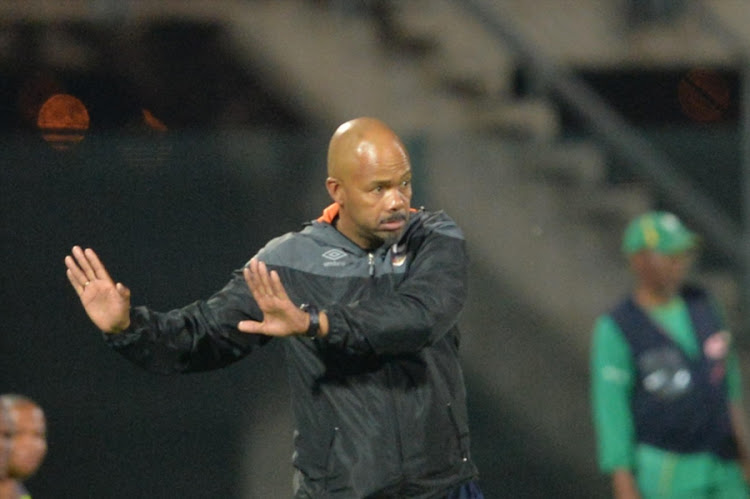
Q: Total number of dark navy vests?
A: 1